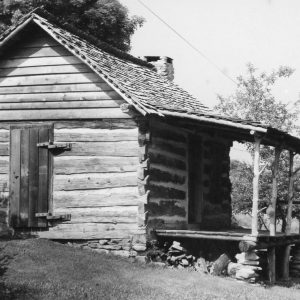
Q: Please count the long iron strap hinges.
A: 2